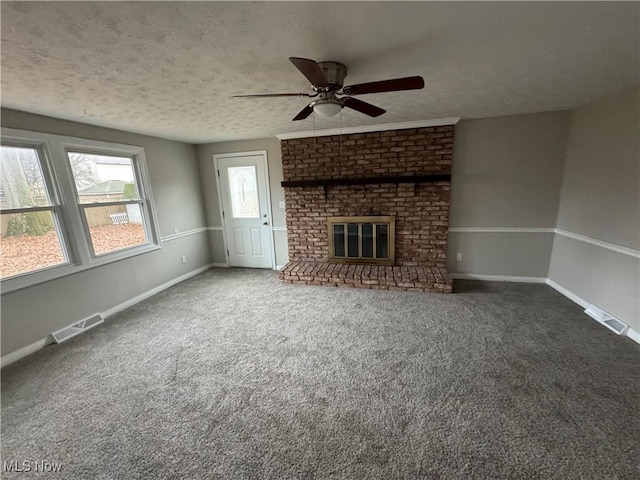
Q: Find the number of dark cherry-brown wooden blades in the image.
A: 5